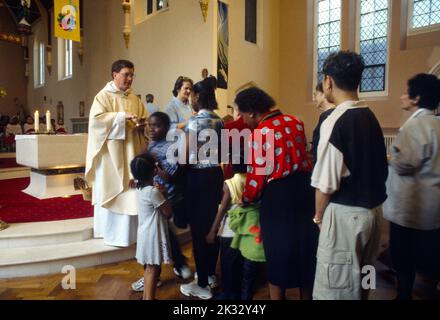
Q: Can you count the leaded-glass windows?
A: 3